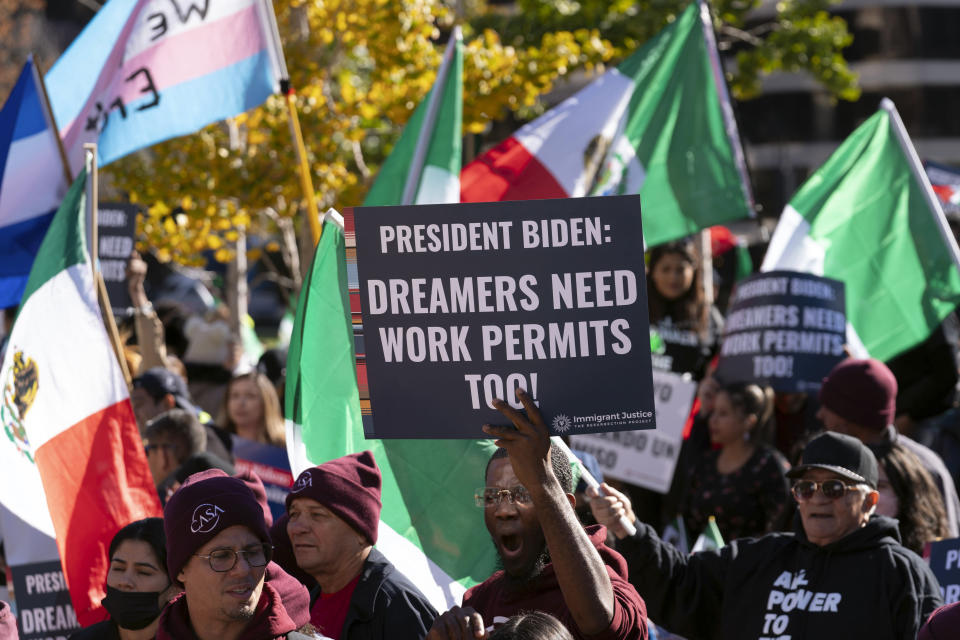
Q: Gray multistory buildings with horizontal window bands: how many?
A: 1